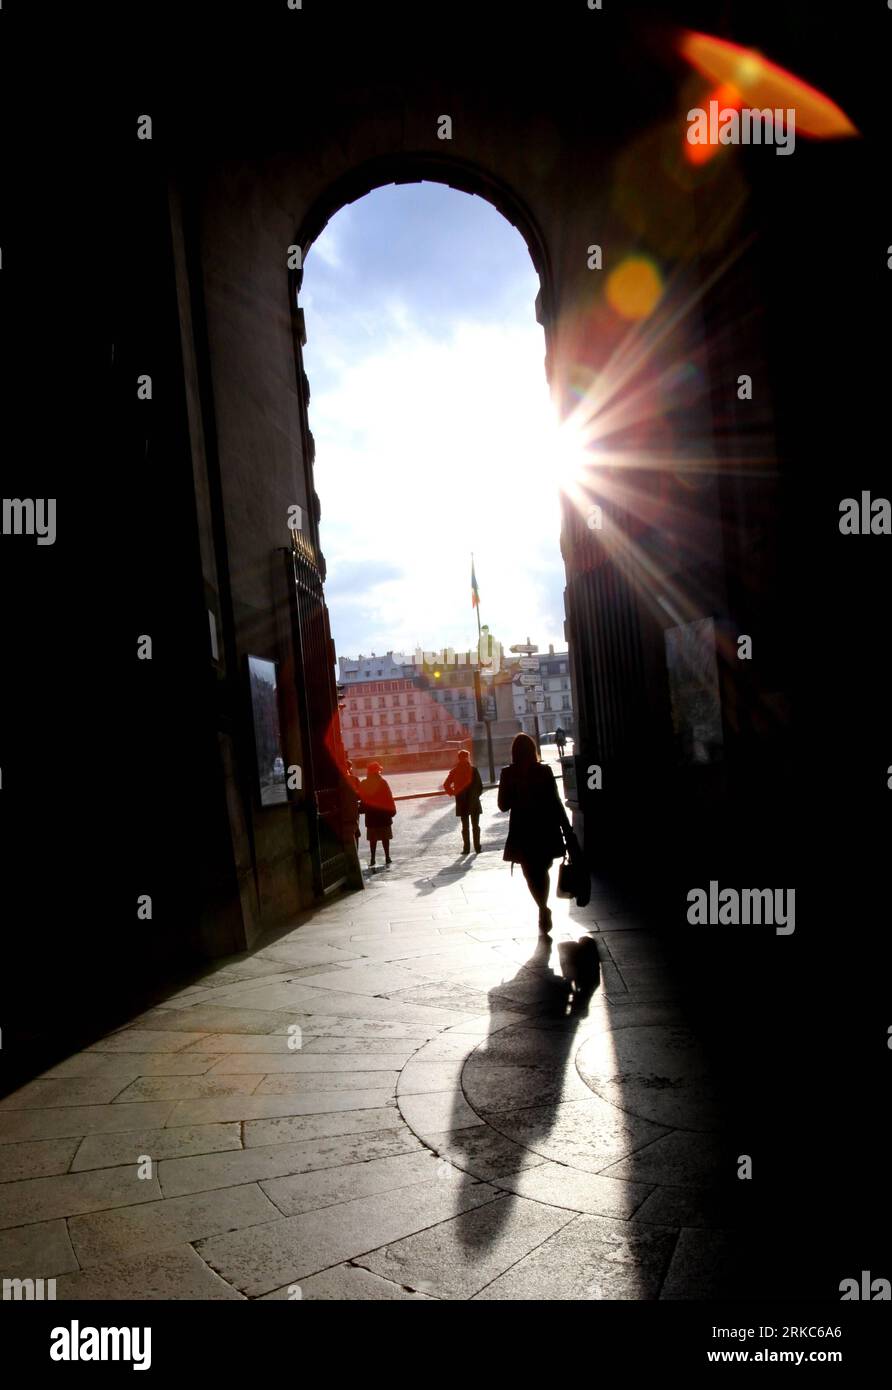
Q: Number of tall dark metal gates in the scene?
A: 2